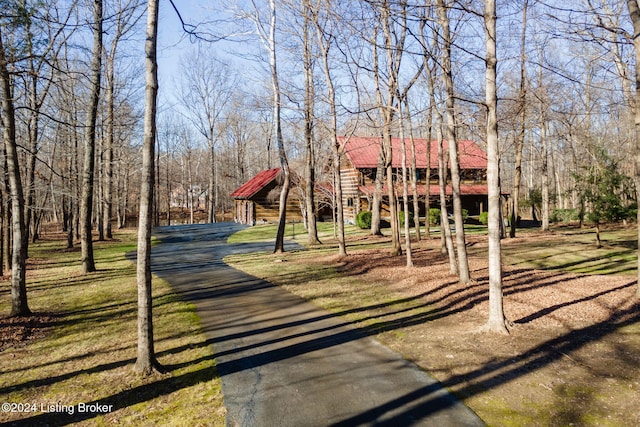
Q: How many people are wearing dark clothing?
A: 0